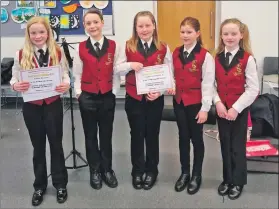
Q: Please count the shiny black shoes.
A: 10